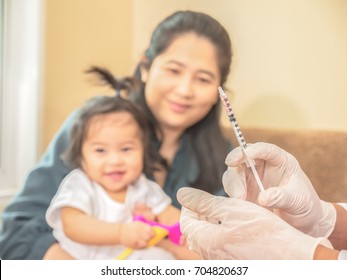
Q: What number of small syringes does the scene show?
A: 1